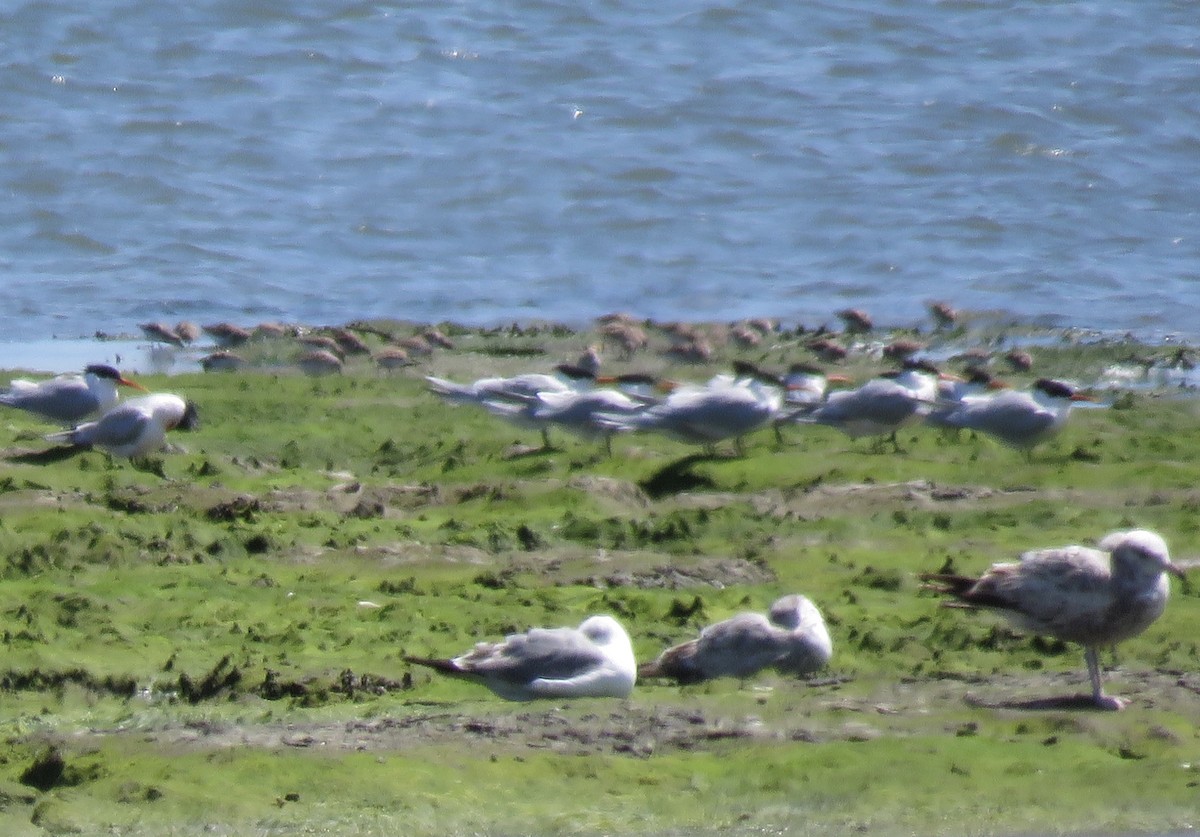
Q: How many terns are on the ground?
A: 9